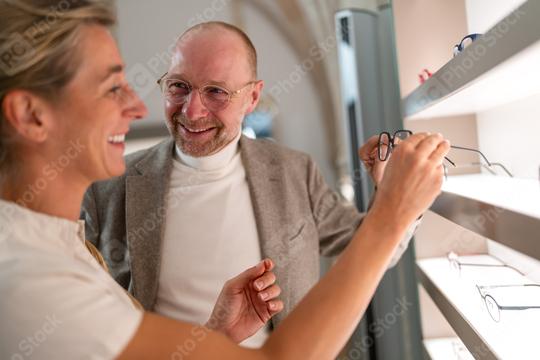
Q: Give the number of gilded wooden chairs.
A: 0